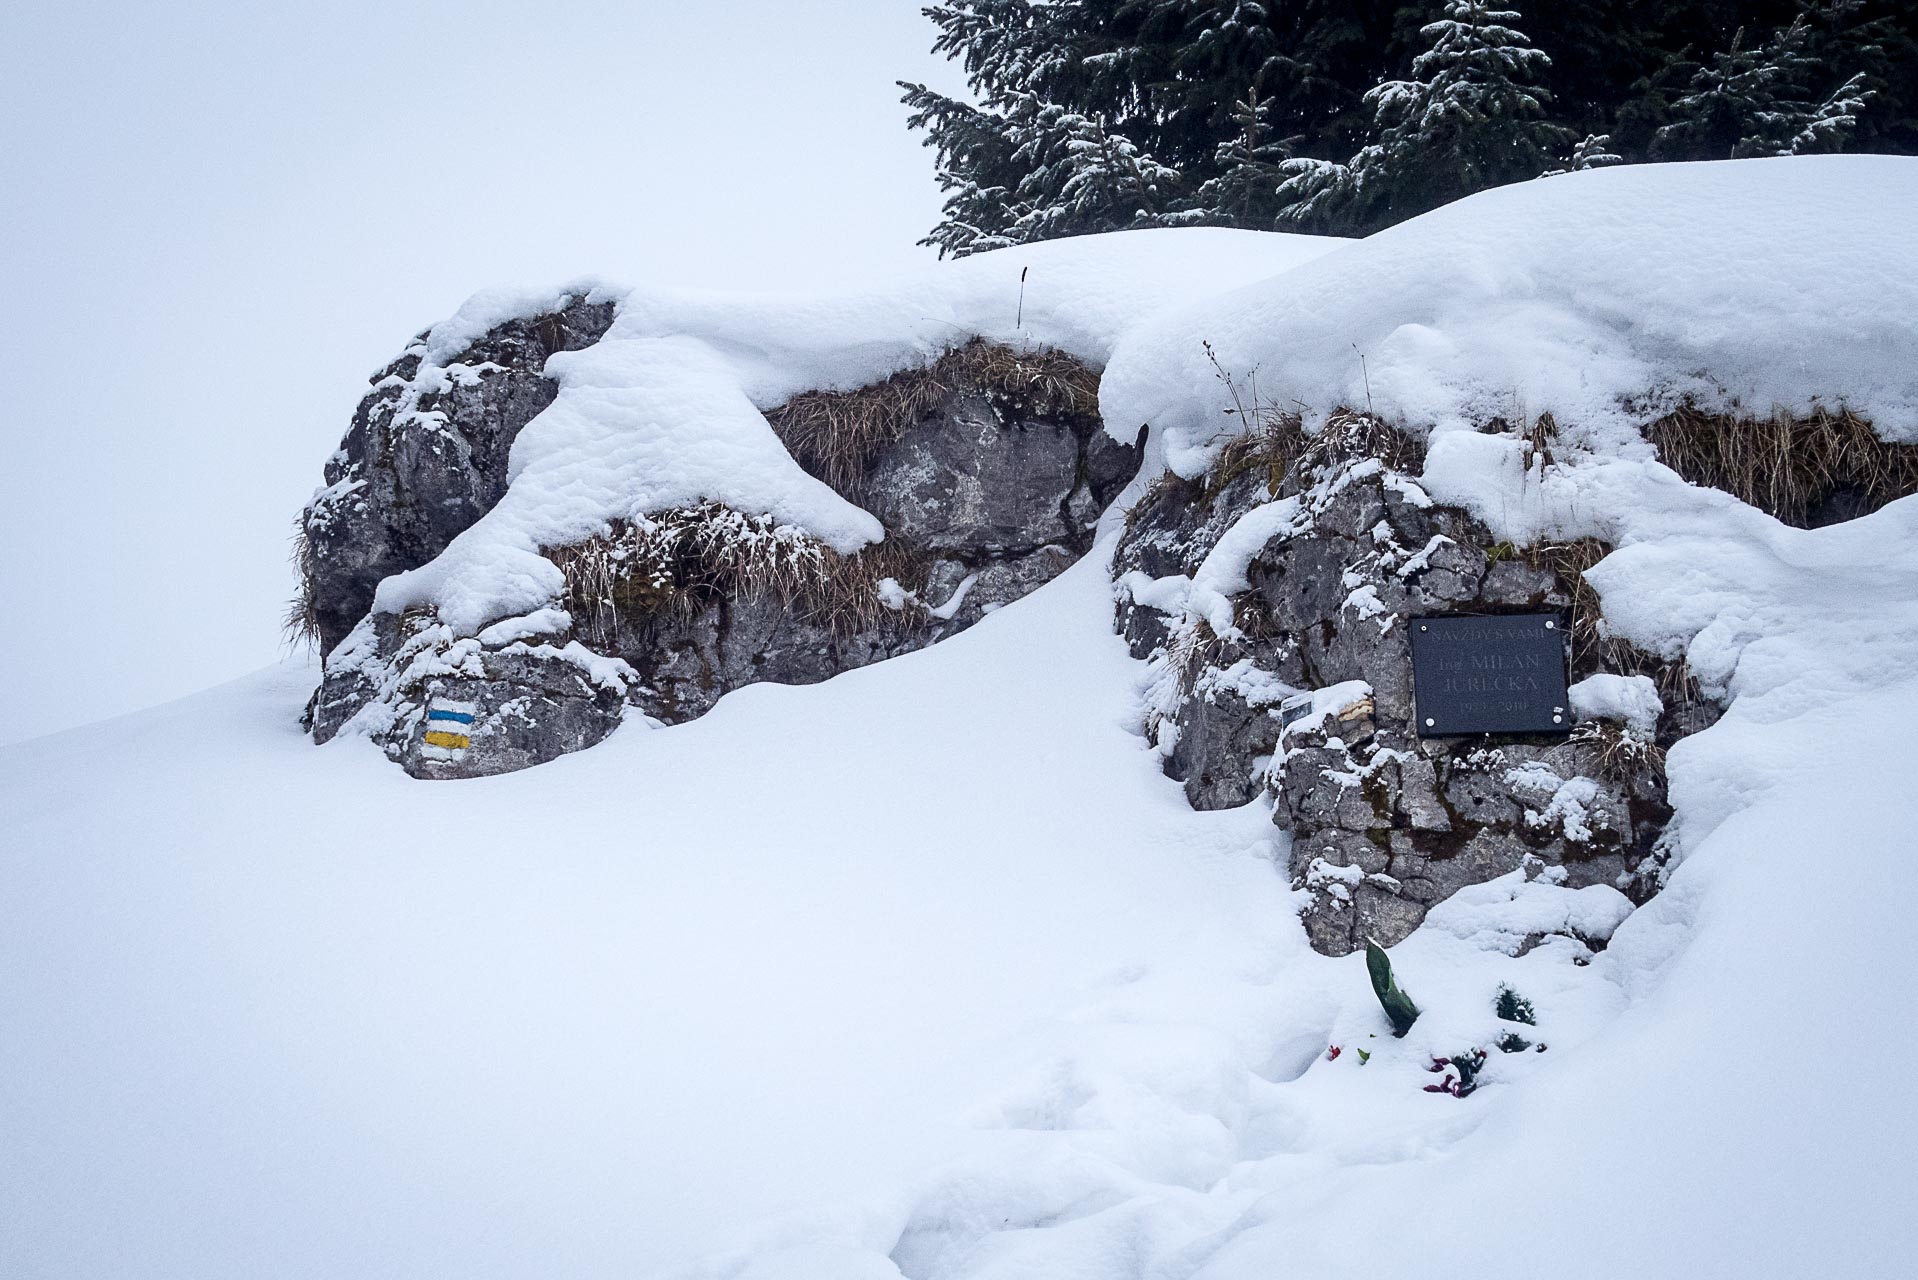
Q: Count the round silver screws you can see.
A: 4